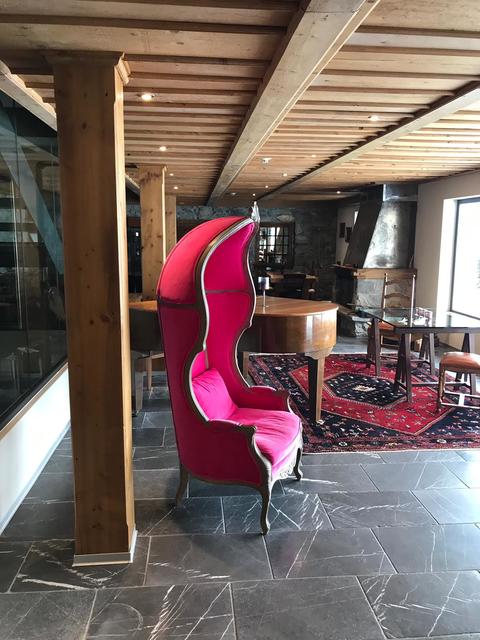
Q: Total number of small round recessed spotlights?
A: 10